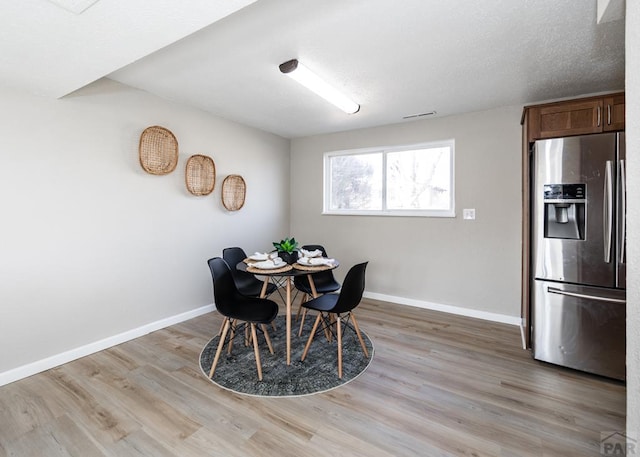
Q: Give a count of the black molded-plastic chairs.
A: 4